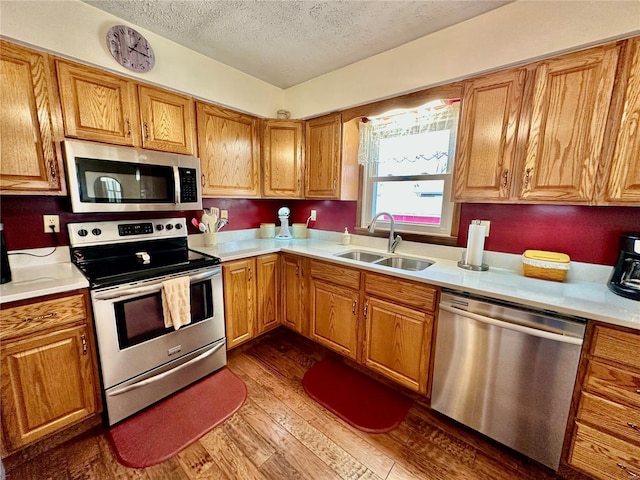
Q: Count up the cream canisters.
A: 2